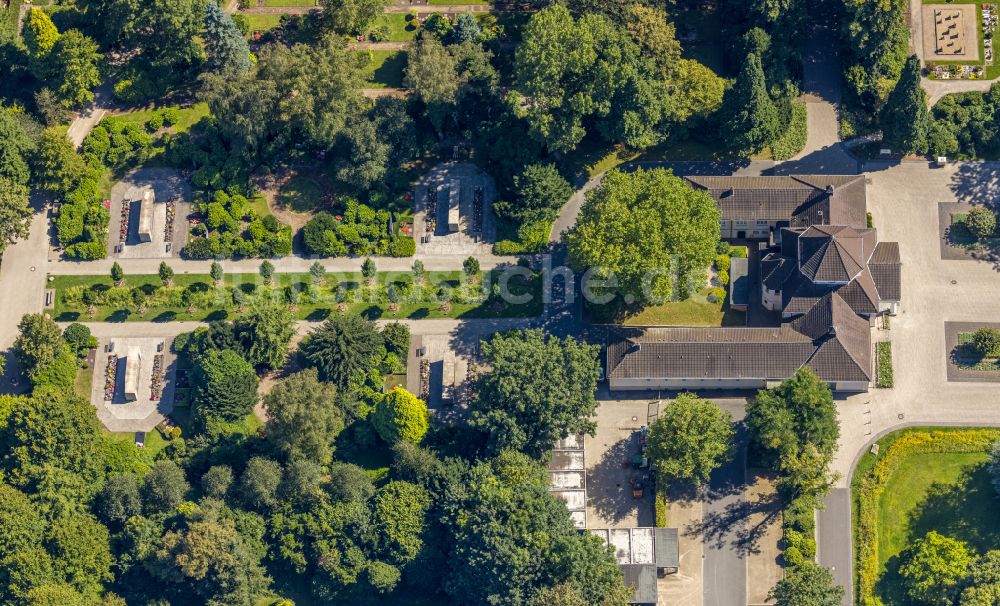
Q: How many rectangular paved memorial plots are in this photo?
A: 4